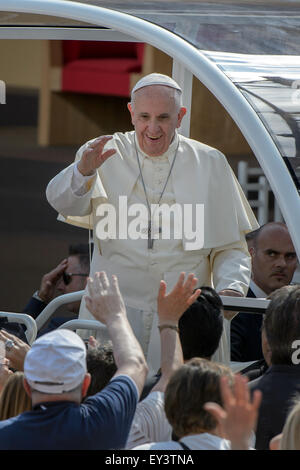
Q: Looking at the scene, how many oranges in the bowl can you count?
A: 0